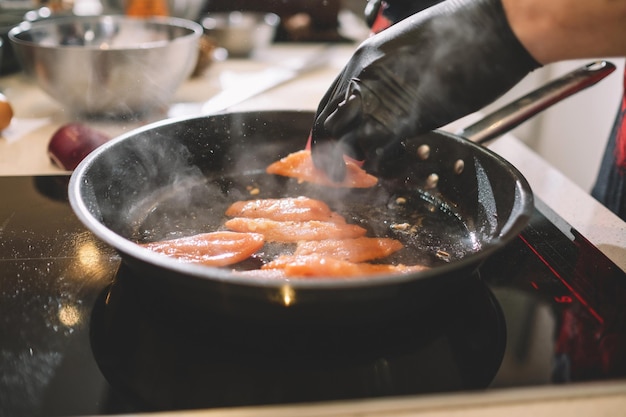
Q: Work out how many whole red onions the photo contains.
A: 1